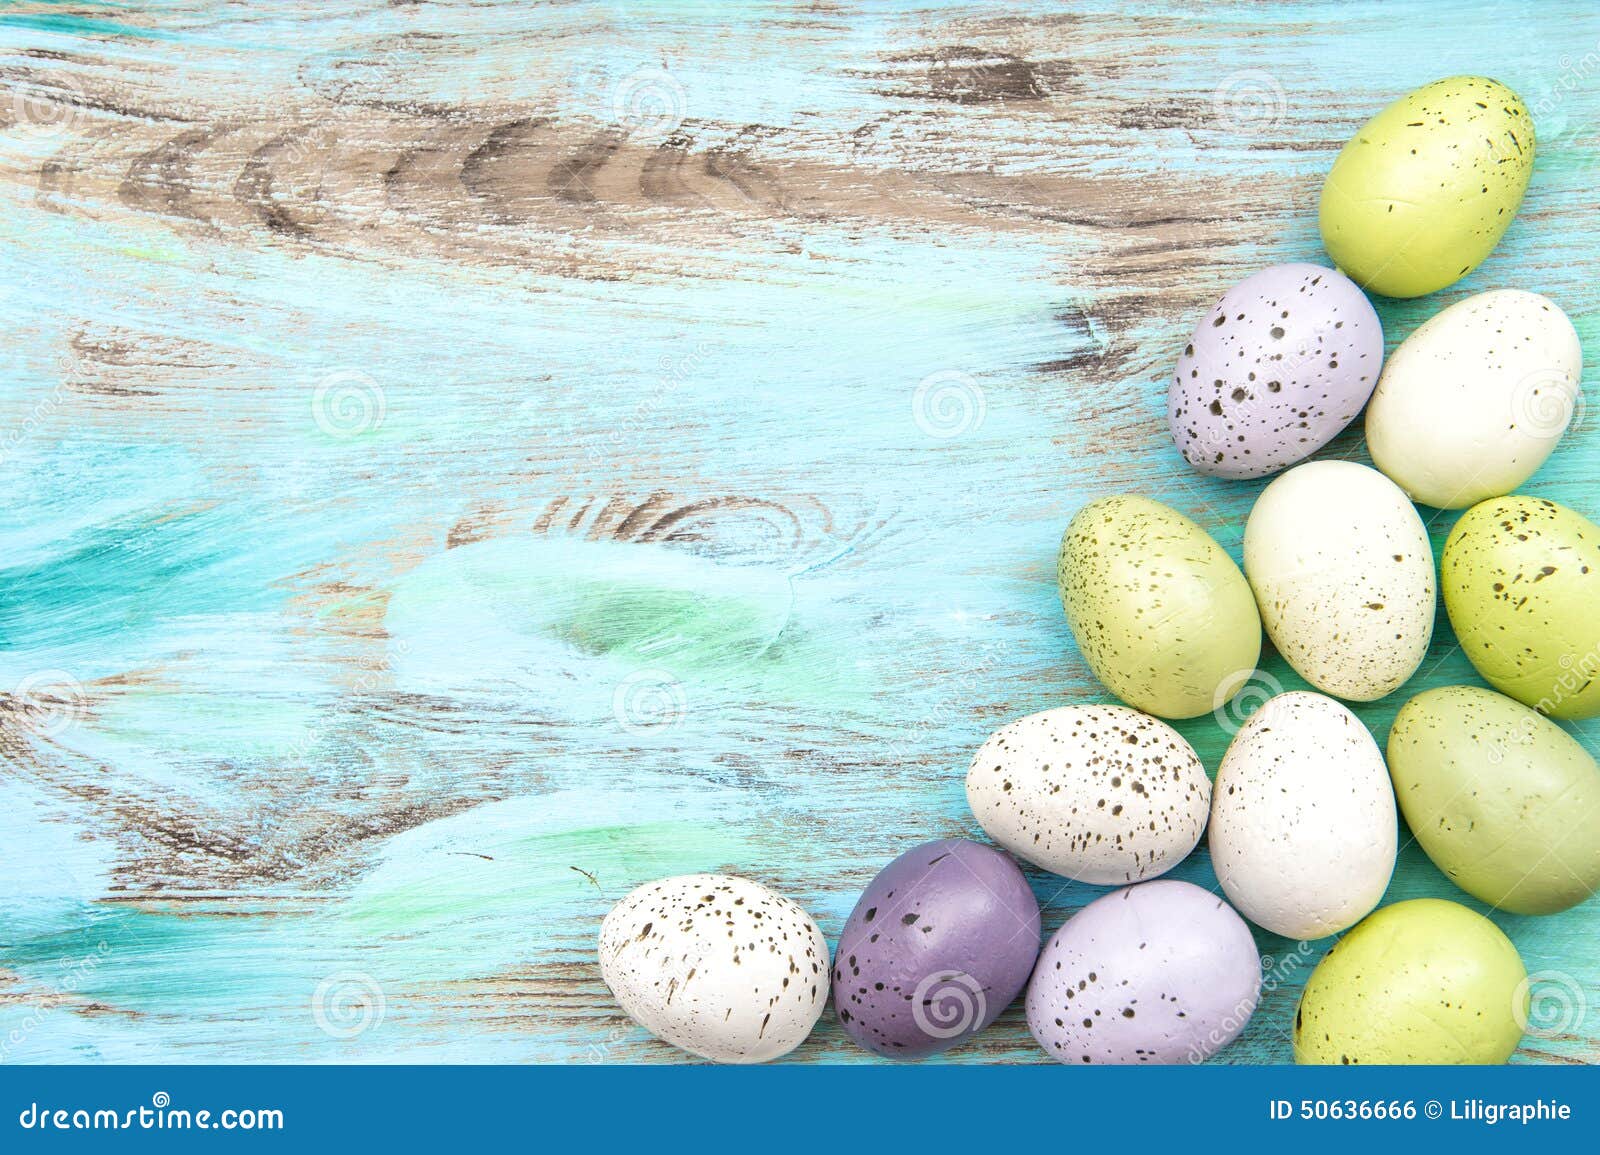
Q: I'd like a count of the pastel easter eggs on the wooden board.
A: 13